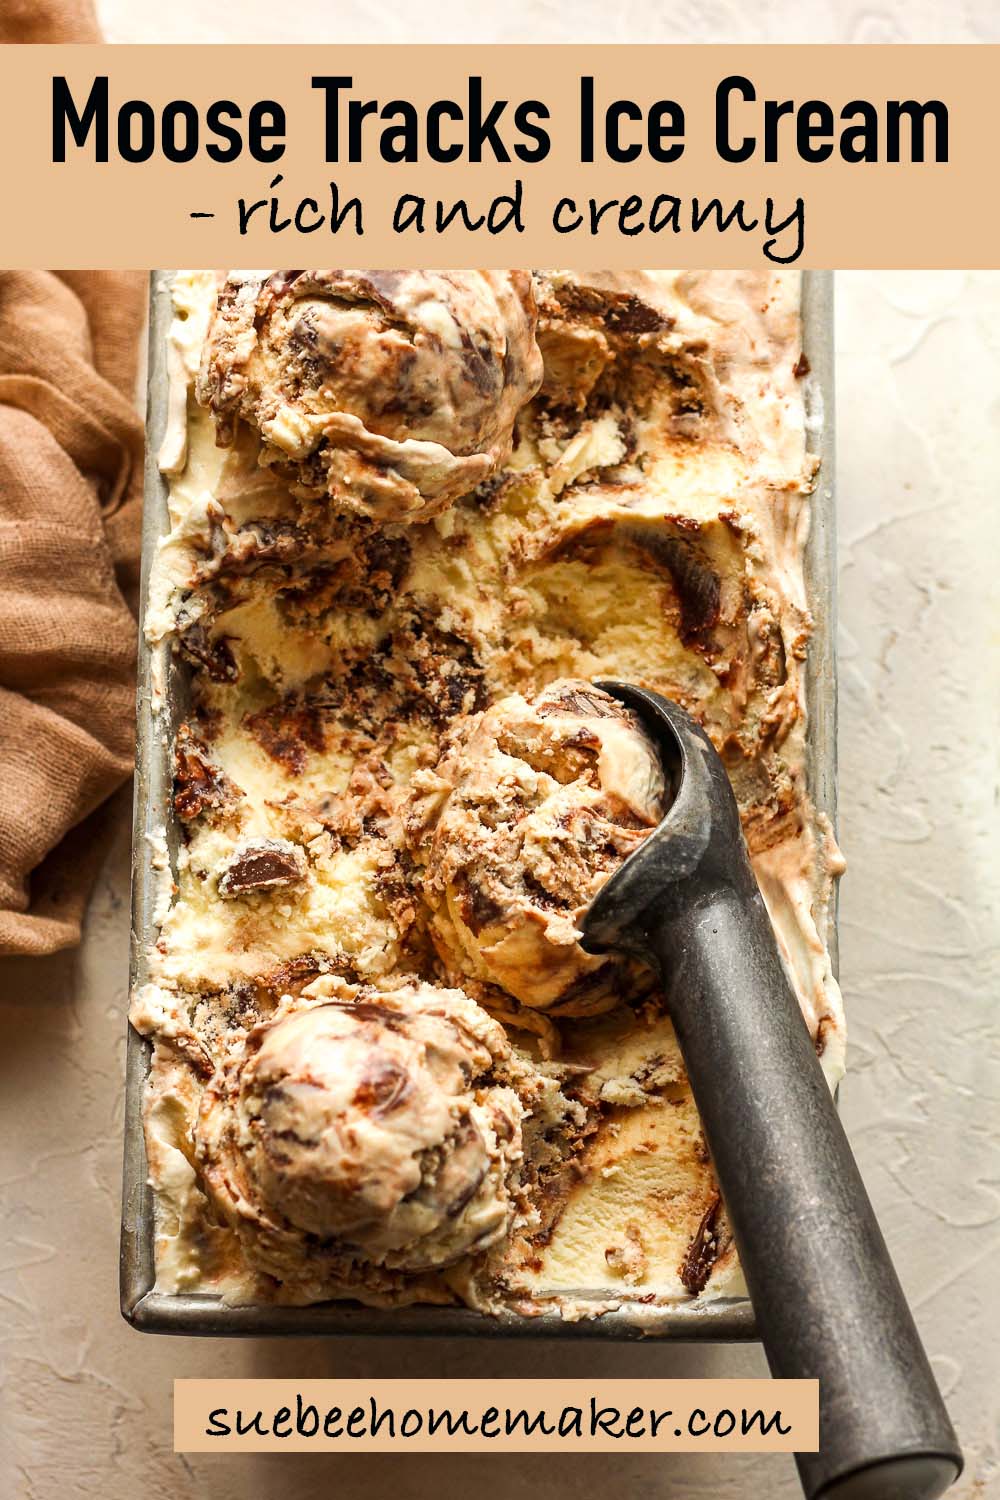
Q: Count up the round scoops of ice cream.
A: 3